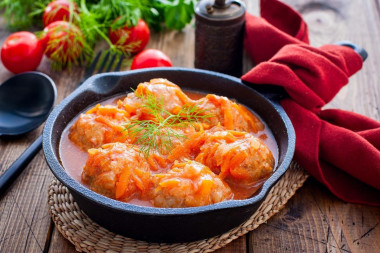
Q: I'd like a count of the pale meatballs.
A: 7